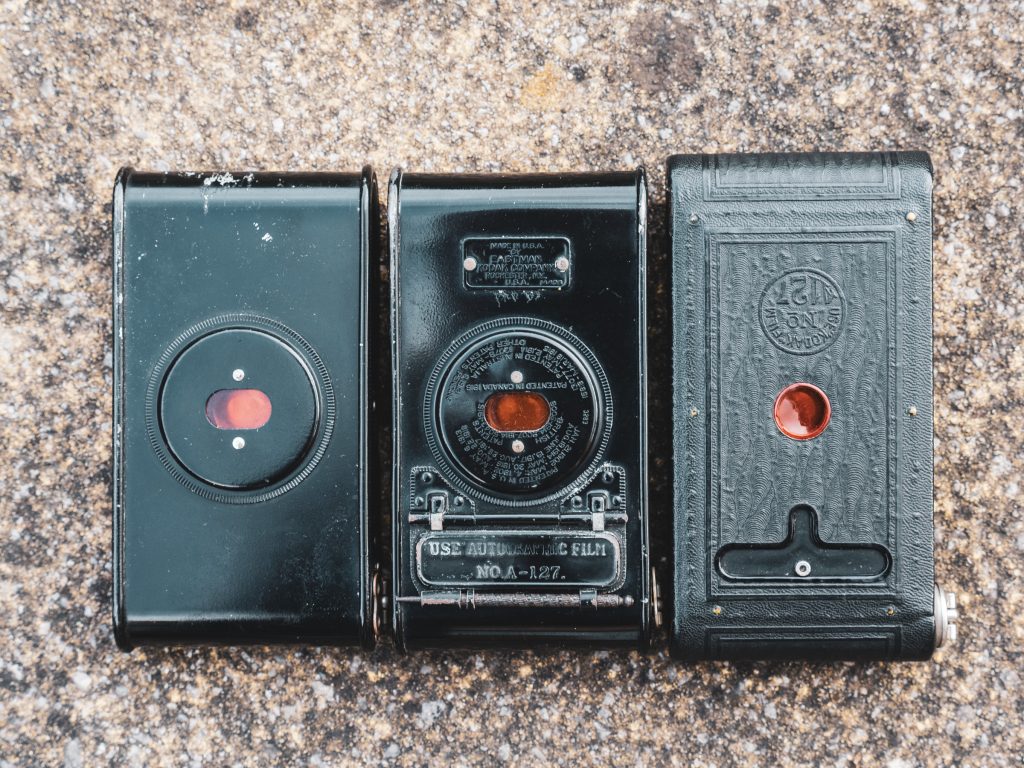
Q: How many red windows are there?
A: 3